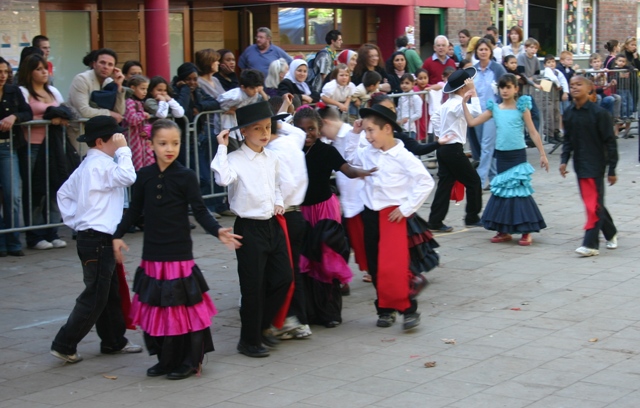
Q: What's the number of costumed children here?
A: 11